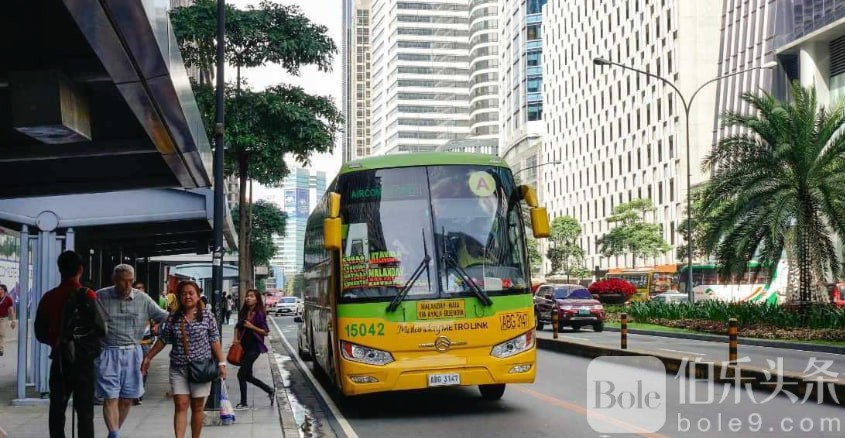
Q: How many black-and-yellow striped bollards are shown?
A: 3